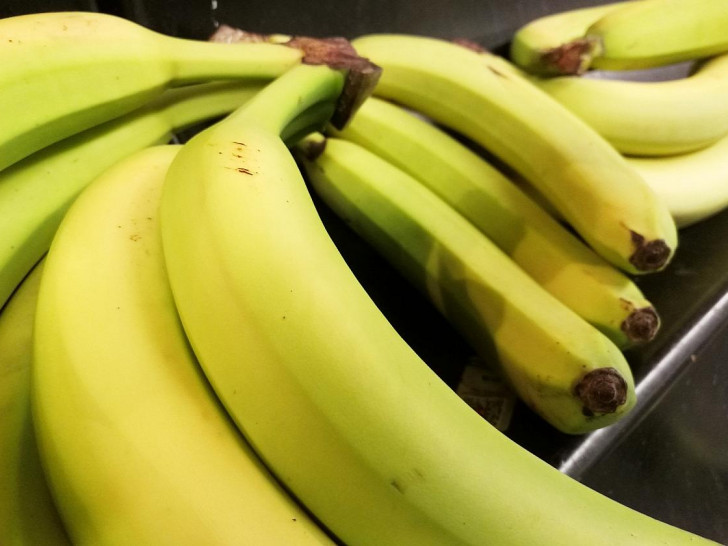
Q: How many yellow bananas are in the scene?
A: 12